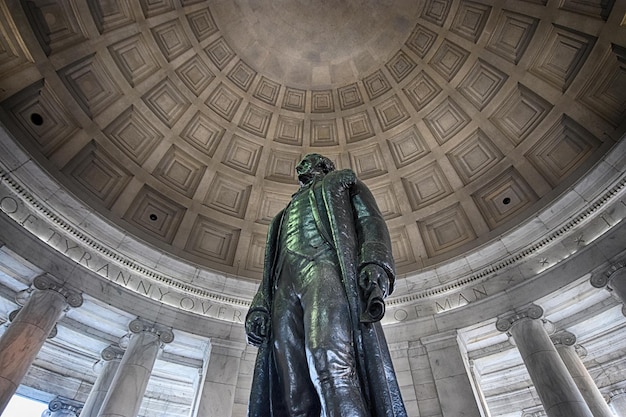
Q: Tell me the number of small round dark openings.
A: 3